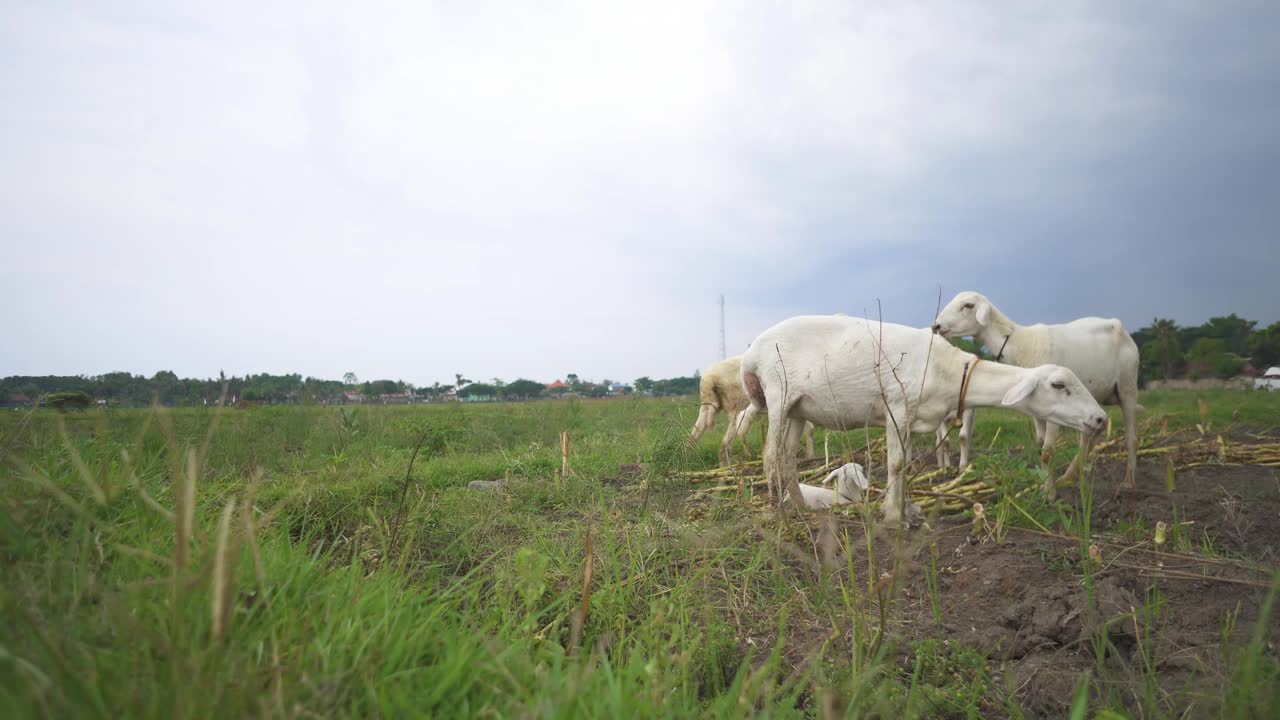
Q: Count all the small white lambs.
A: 1